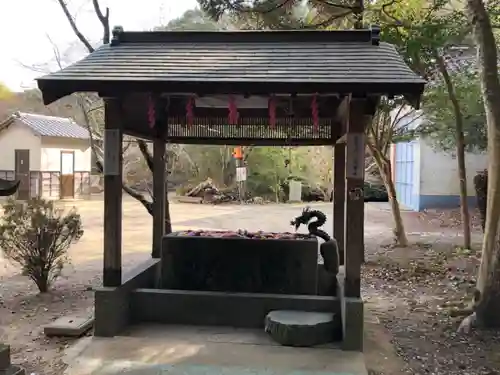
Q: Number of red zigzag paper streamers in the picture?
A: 5